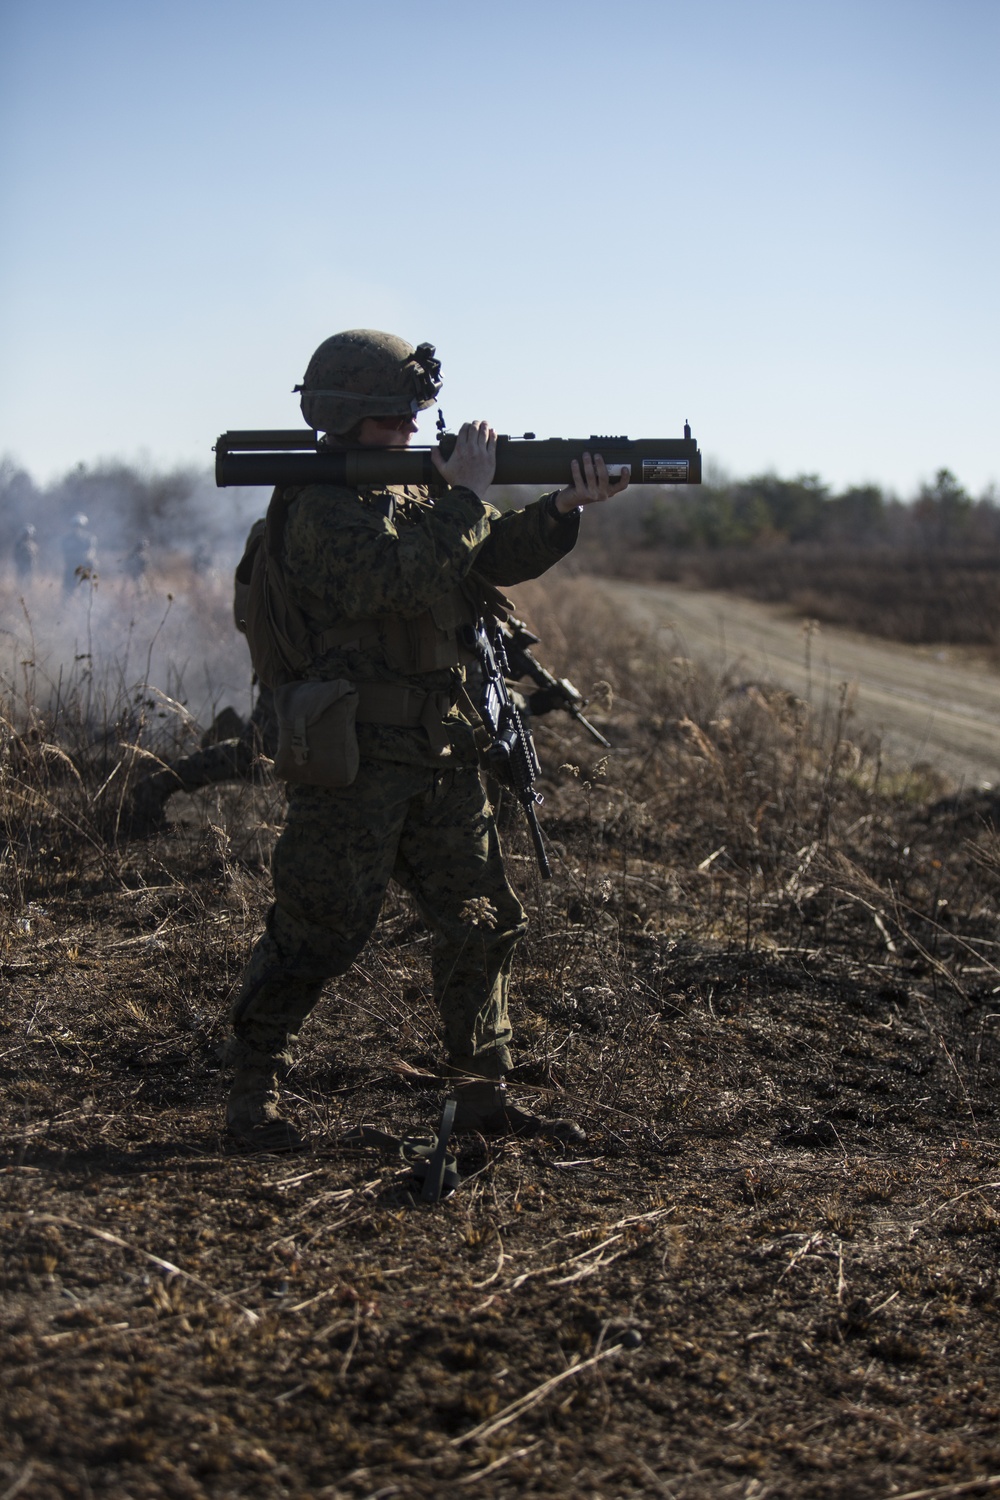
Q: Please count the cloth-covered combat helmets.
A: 1